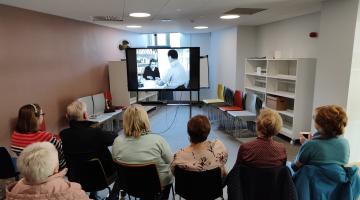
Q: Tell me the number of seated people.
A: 7